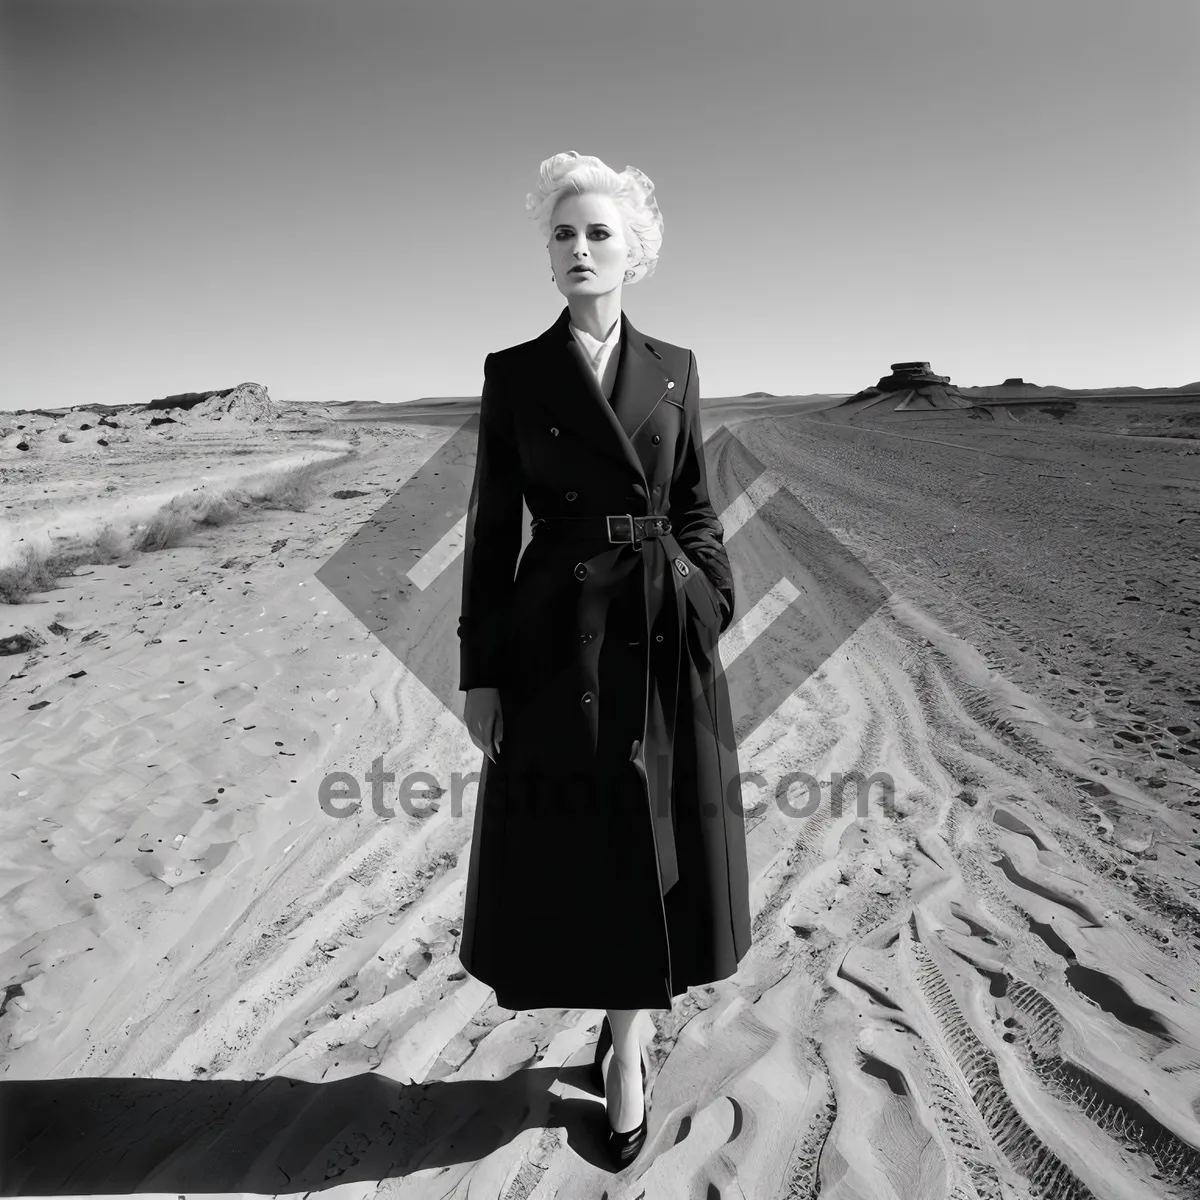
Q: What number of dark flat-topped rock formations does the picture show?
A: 2